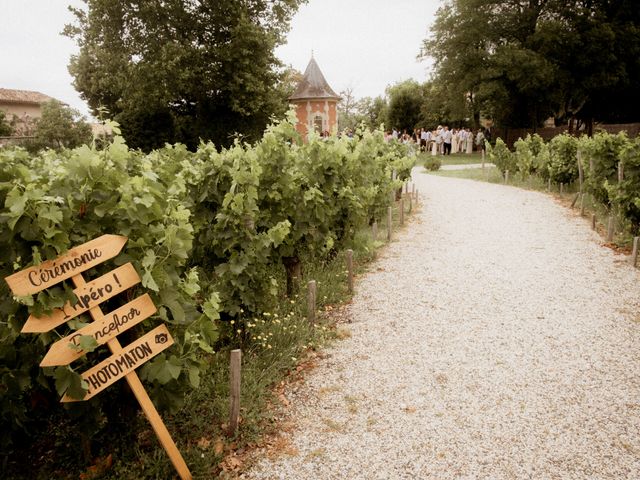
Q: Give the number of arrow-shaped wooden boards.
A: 4